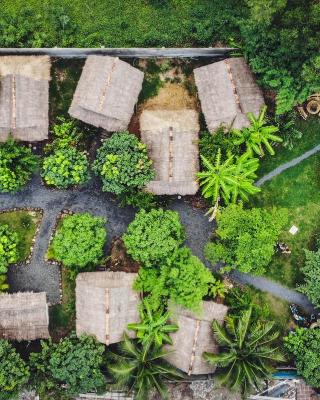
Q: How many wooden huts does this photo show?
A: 7